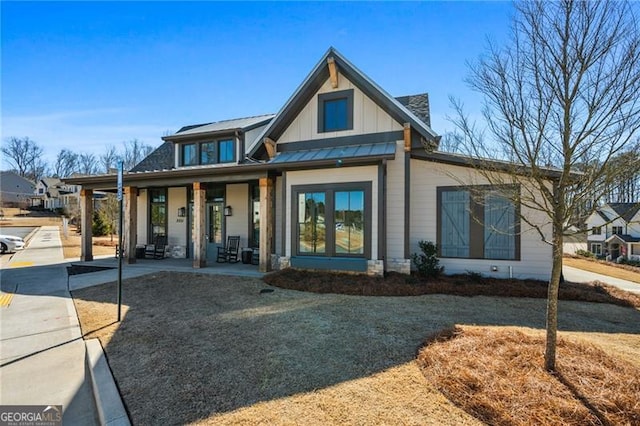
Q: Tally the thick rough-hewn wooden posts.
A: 4